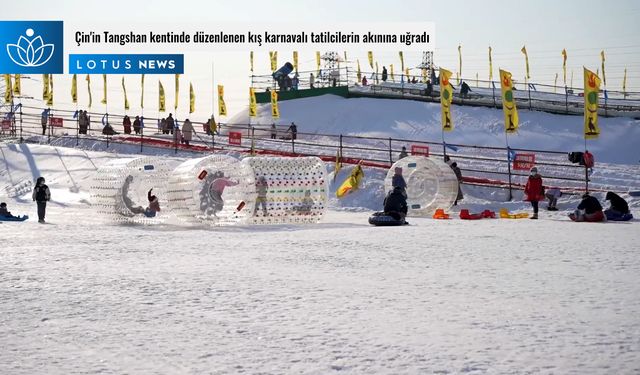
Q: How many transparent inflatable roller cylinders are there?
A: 4